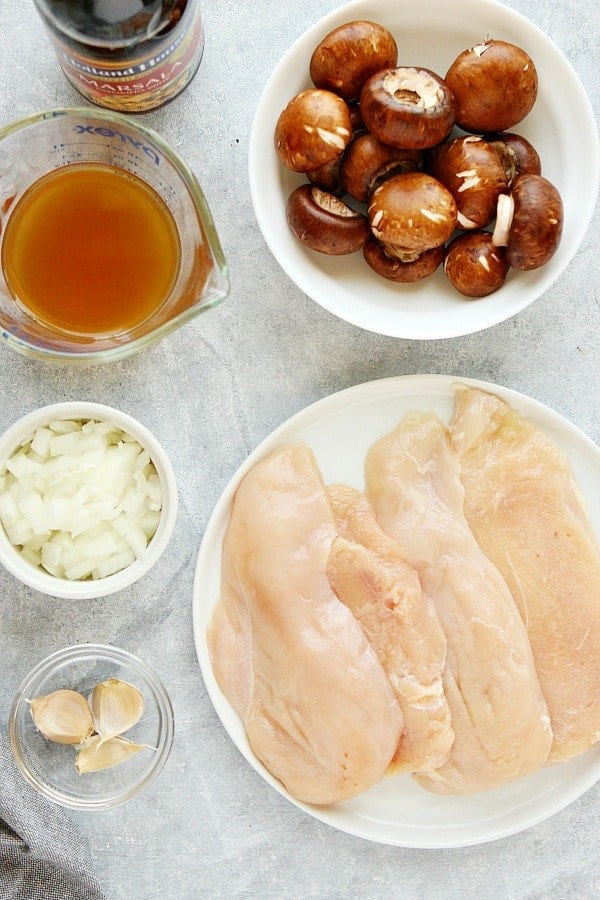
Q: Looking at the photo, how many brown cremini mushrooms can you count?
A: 13